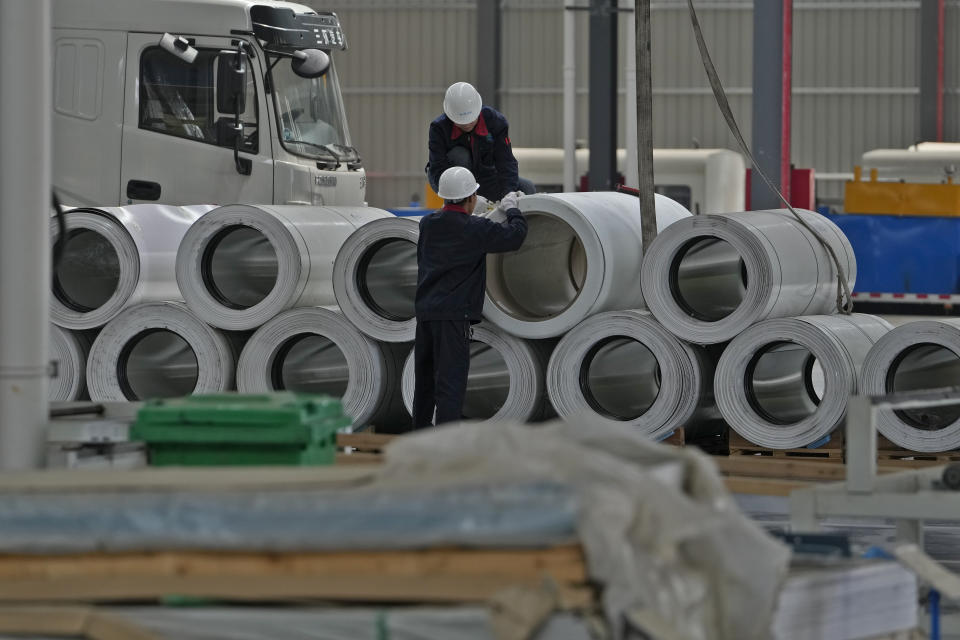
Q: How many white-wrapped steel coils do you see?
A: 12